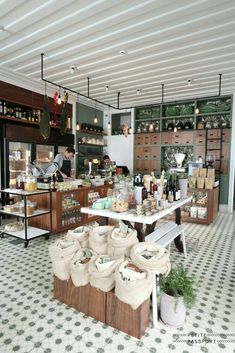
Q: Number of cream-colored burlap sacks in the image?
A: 8